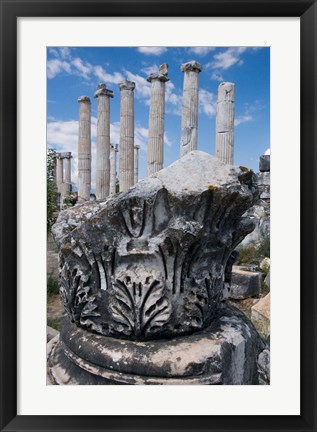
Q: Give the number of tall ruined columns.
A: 6